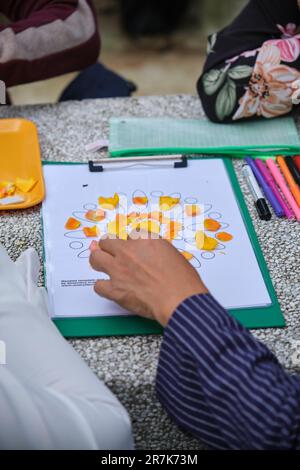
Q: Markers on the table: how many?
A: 7